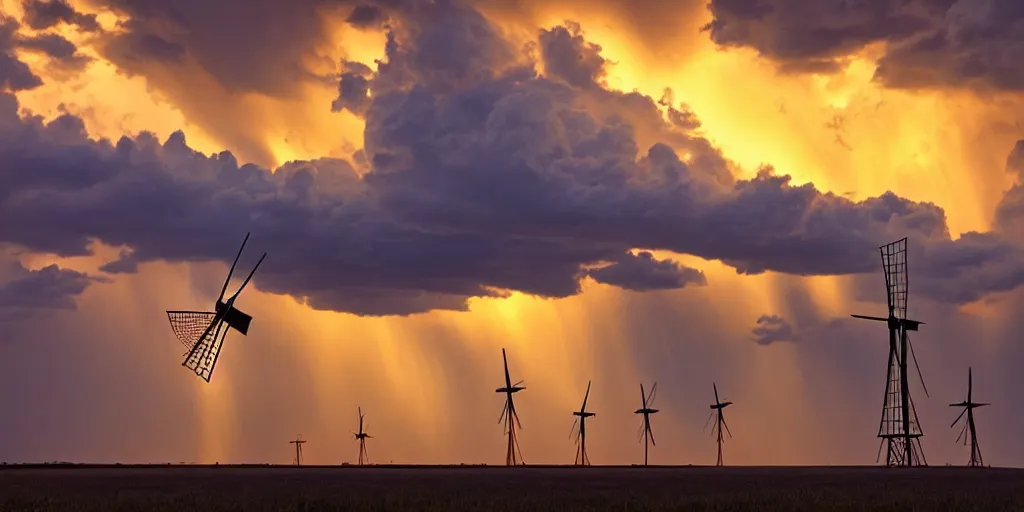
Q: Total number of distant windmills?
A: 7